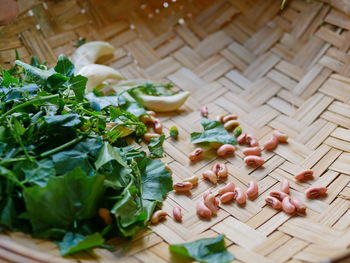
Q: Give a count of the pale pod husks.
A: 3